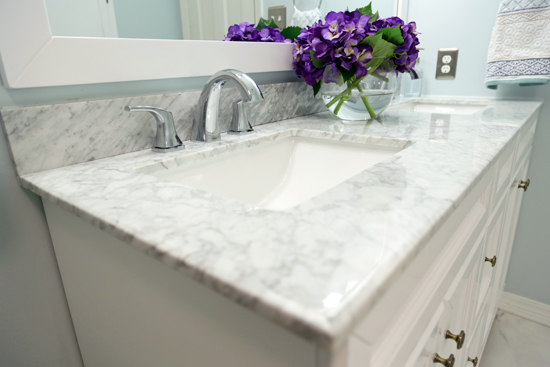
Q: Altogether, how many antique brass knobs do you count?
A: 6